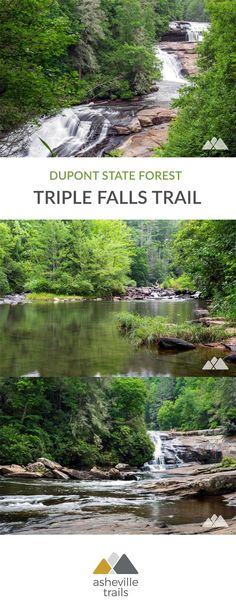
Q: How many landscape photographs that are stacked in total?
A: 3